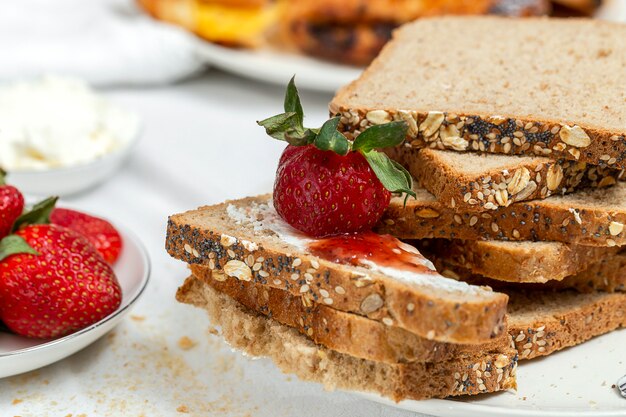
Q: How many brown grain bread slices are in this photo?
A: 9